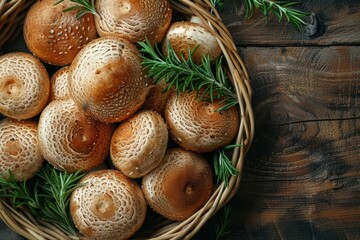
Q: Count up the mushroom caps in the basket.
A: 13